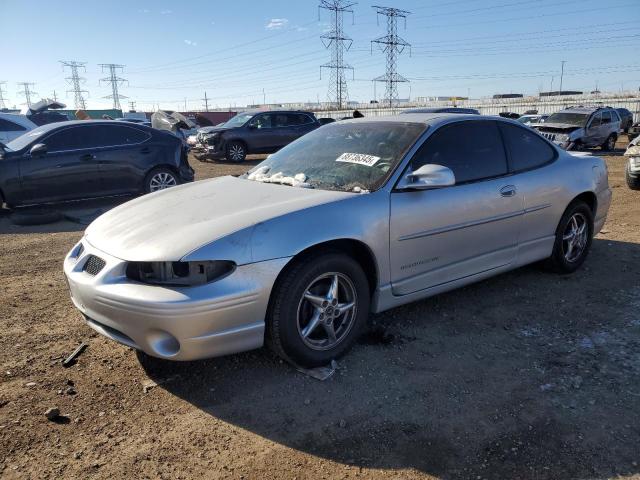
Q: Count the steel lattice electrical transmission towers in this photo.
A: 6